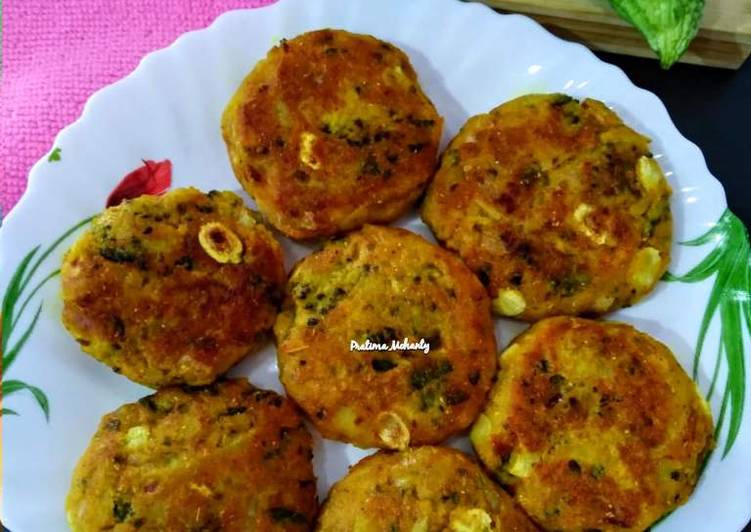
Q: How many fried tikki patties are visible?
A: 7